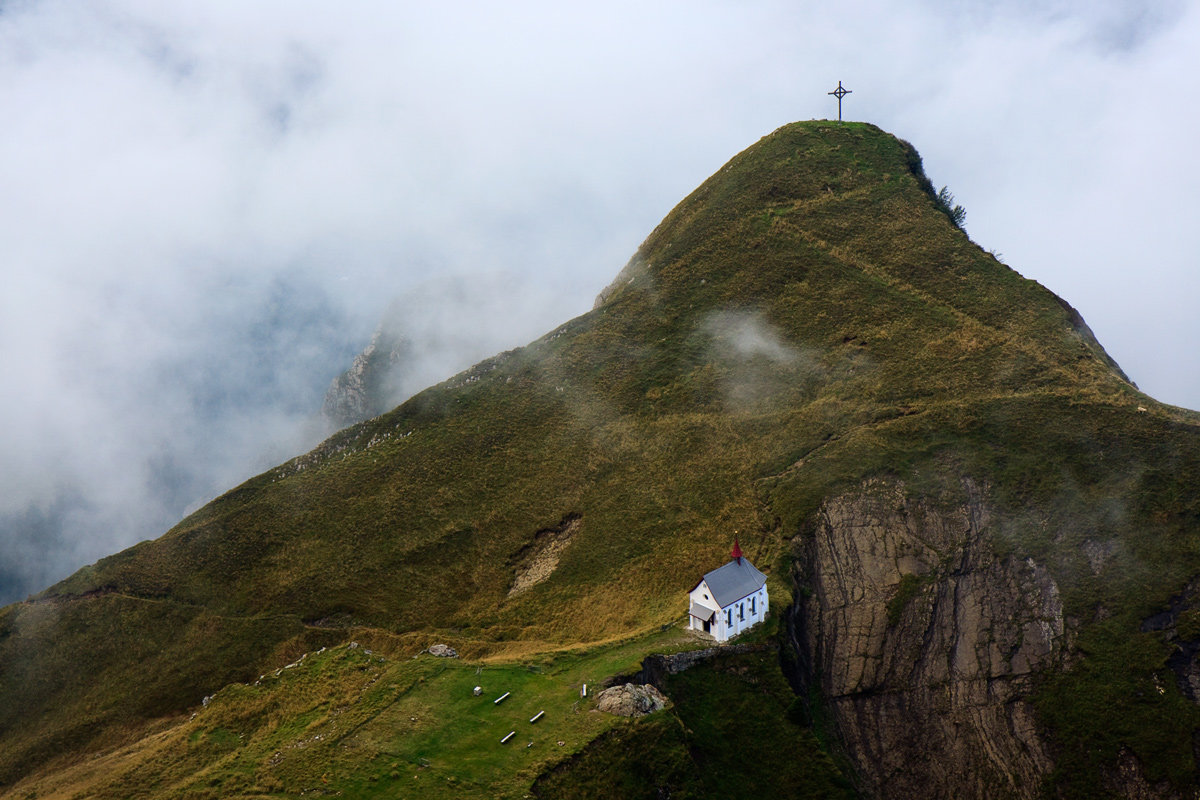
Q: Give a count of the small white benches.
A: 4